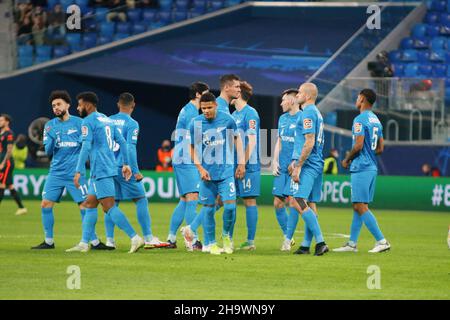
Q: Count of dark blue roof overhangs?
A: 1